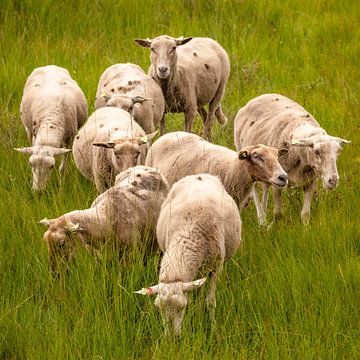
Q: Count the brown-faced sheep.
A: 1